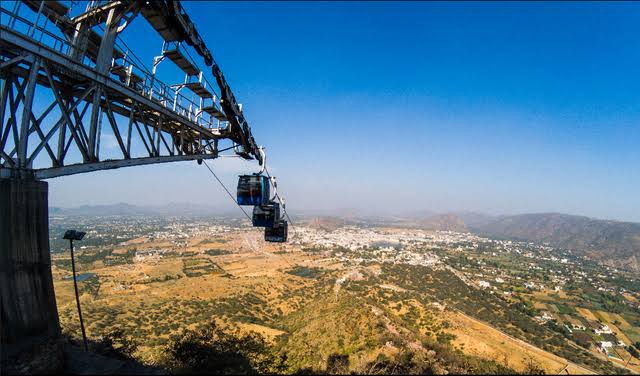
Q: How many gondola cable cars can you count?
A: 3